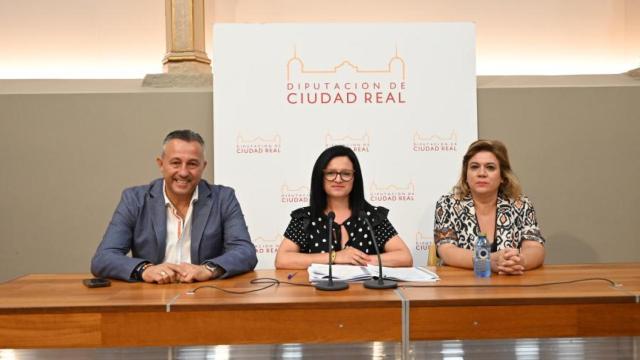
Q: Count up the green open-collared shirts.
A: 0